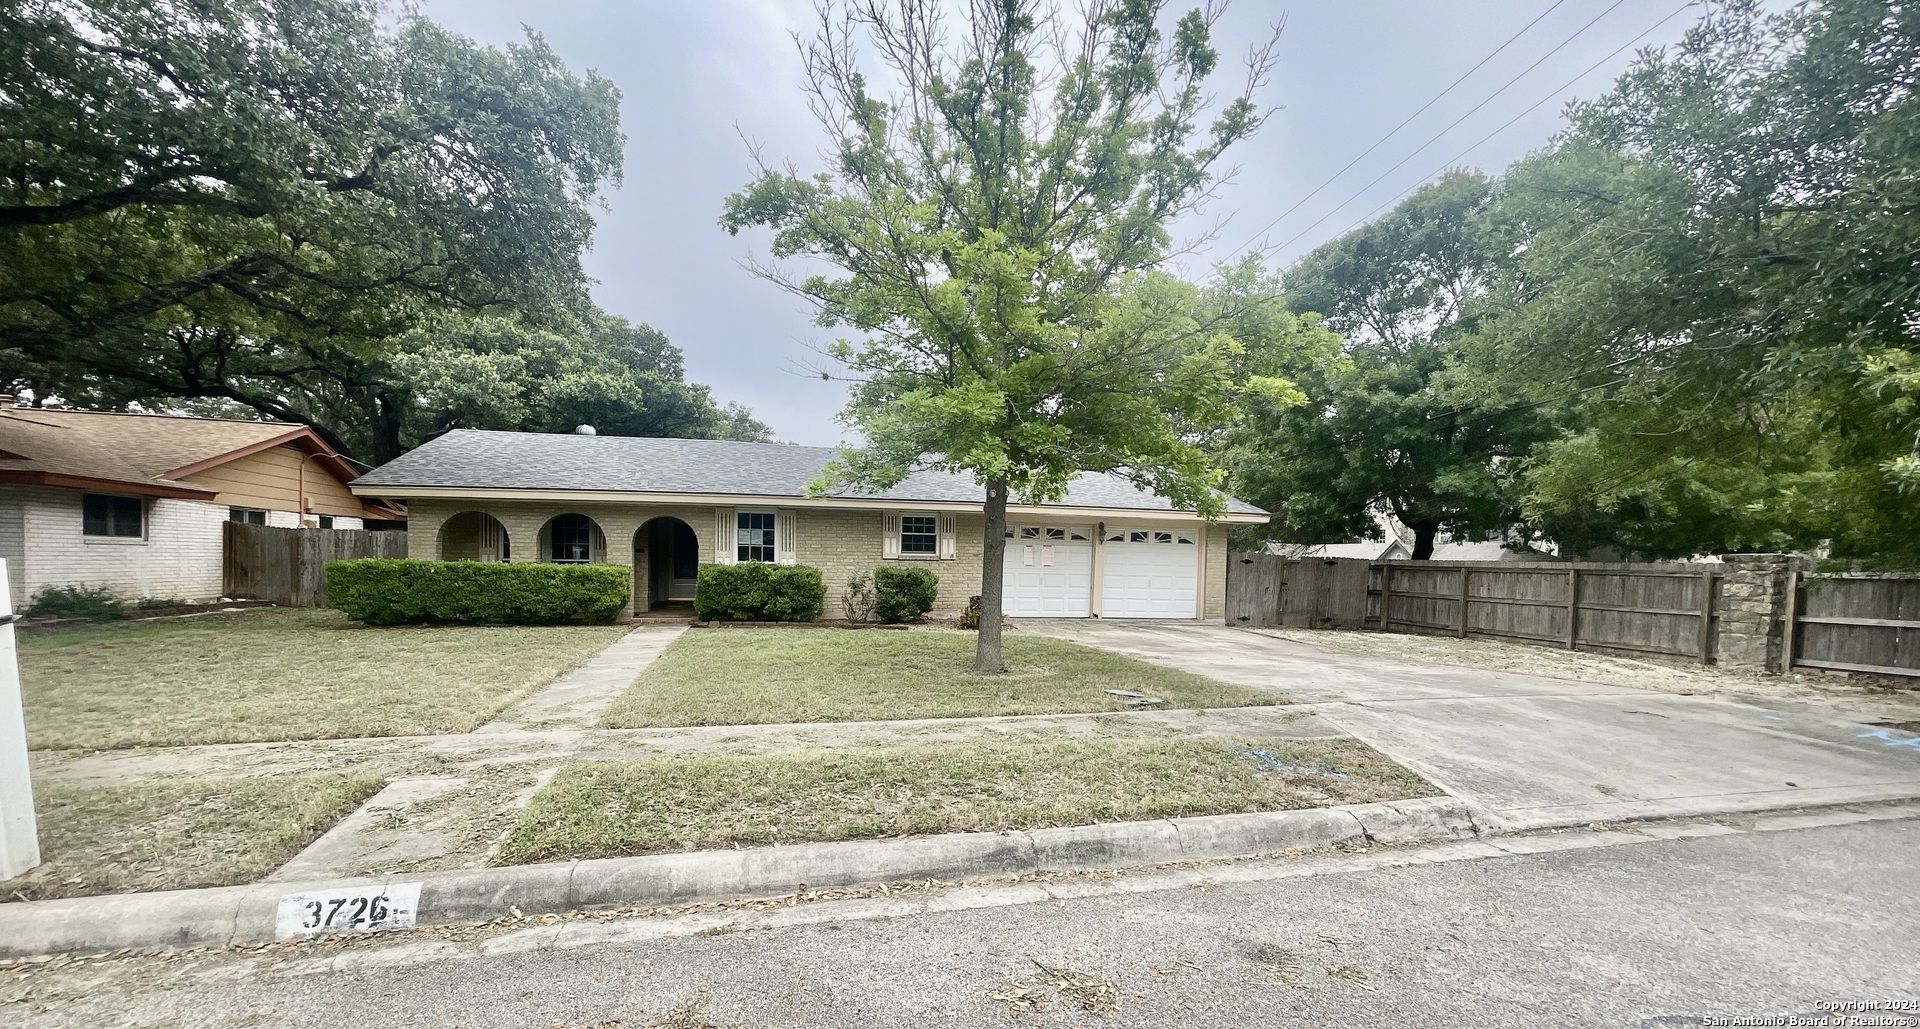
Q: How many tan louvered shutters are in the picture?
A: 6